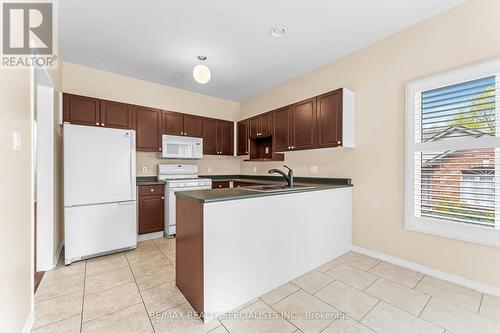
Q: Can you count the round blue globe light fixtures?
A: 0